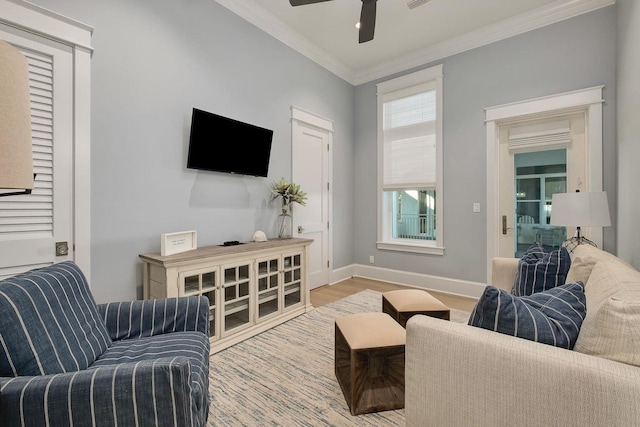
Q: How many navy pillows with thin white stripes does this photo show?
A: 2